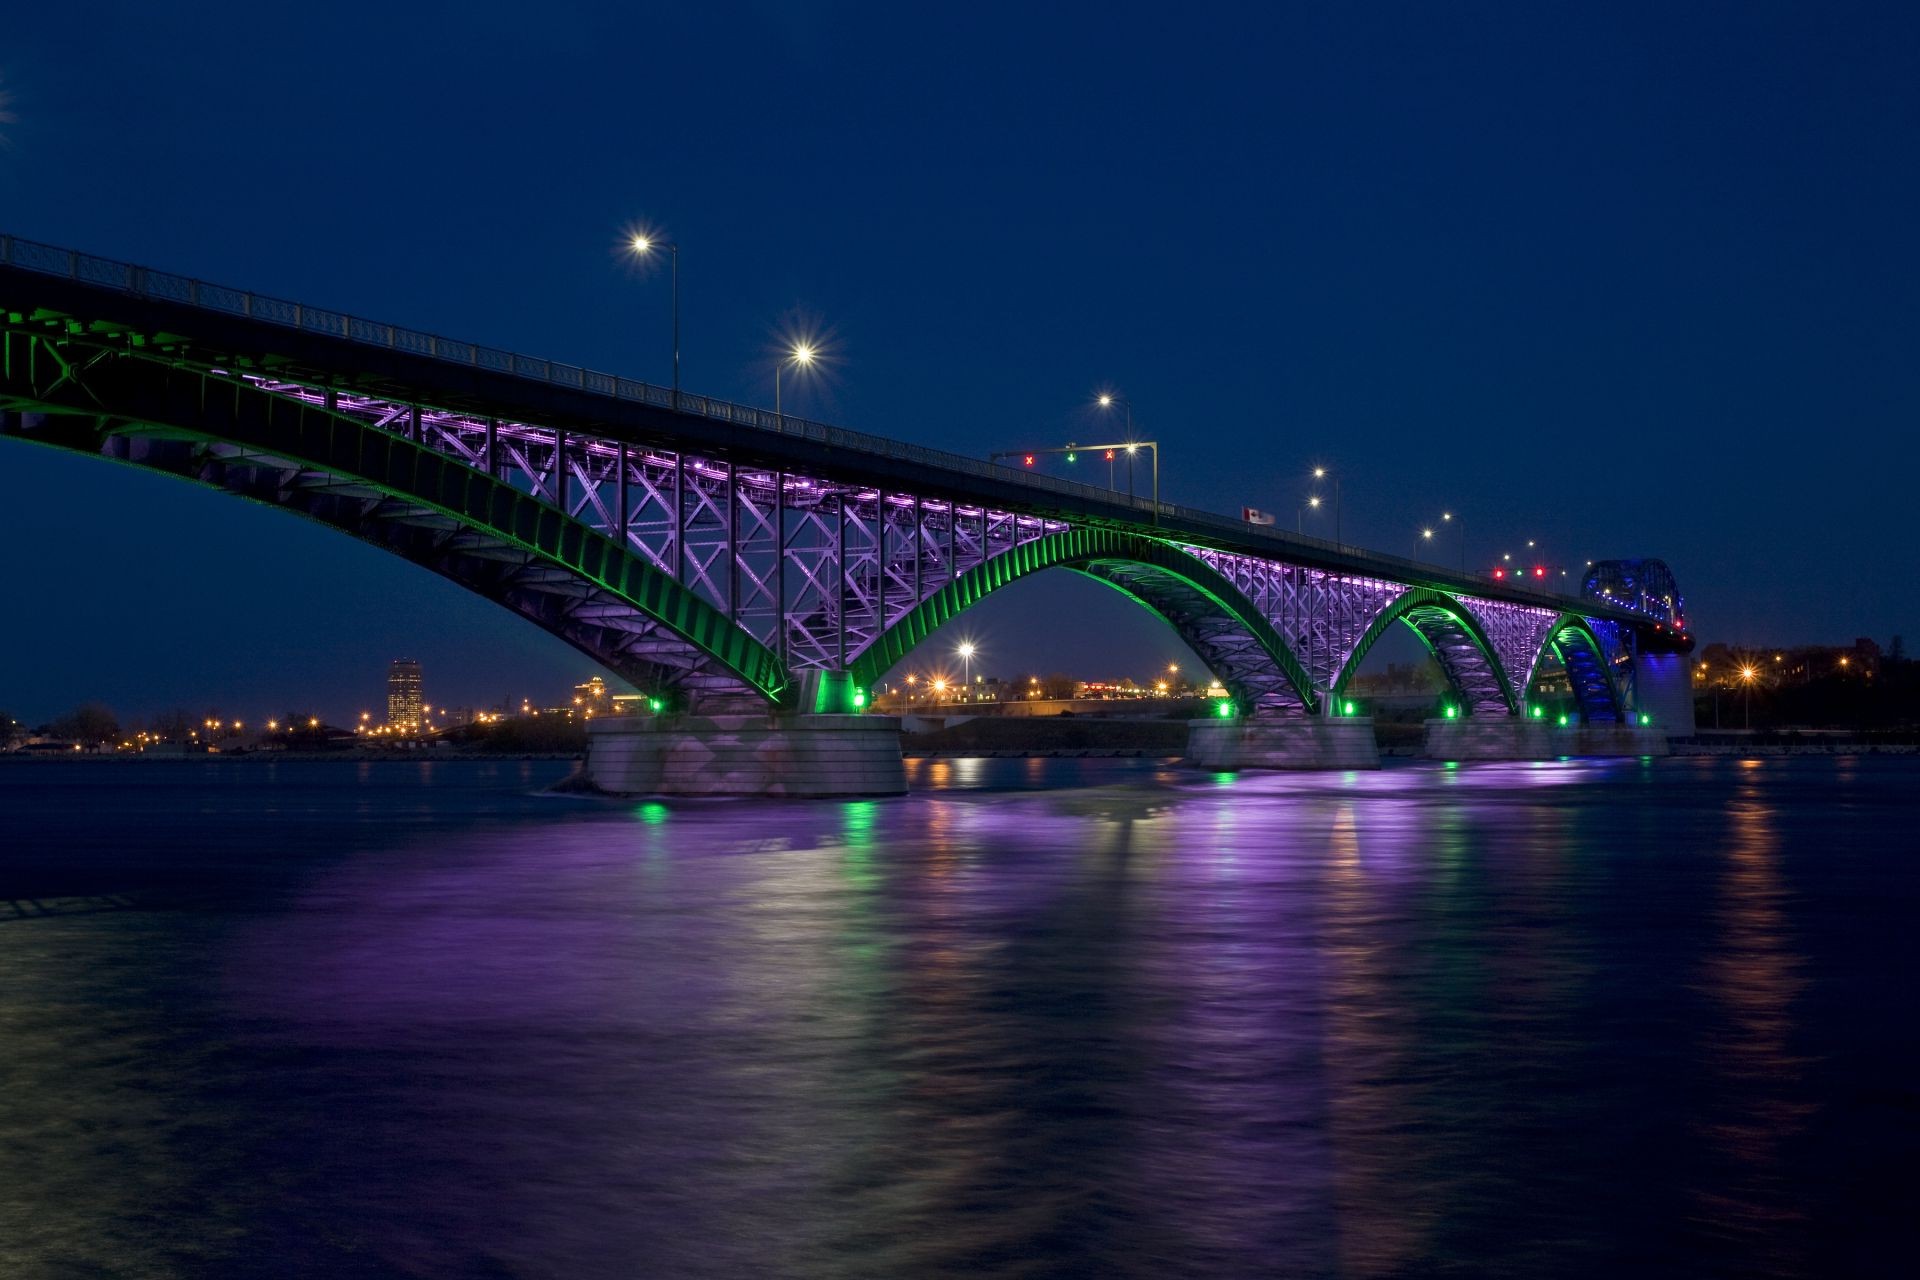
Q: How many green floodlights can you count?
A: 8